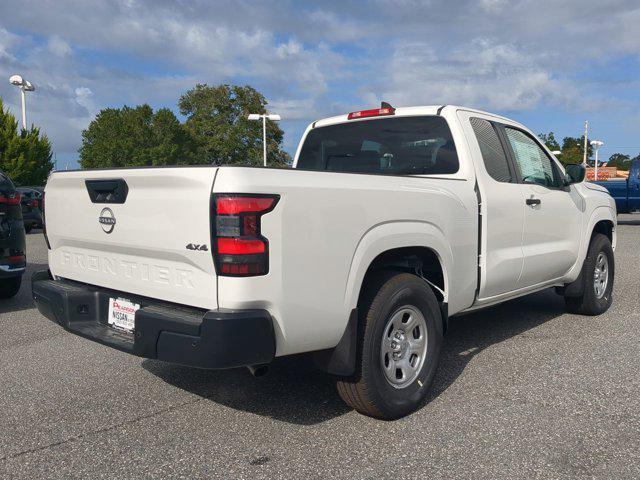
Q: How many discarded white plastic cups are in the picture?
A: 0